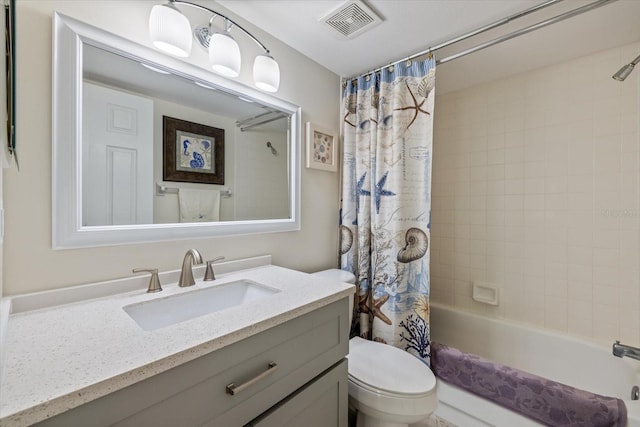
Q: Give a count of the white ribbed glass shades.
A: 3